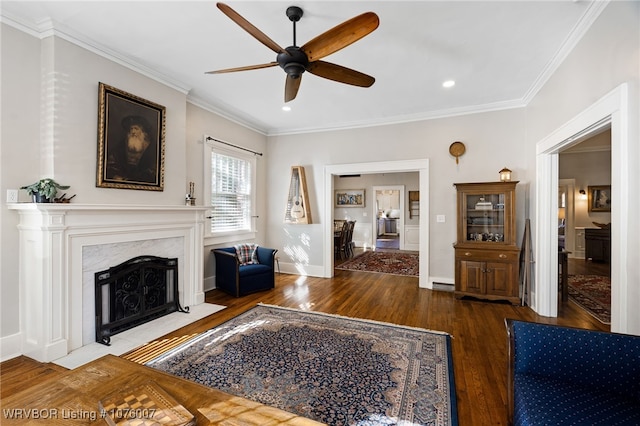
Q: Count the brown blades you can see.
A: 5